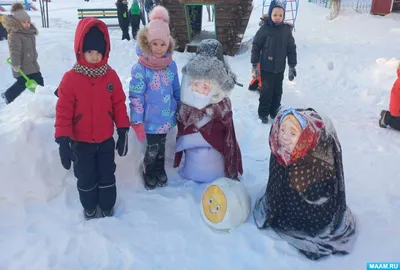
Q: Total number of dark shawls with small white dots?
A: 1